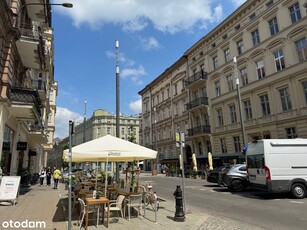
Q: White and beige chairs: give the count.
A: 3